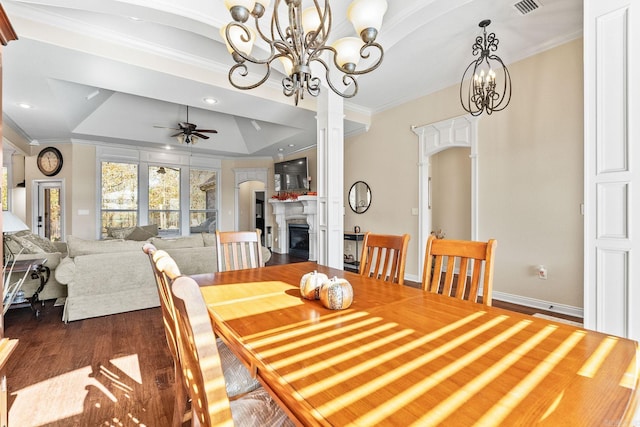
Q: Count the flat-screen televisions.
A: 1